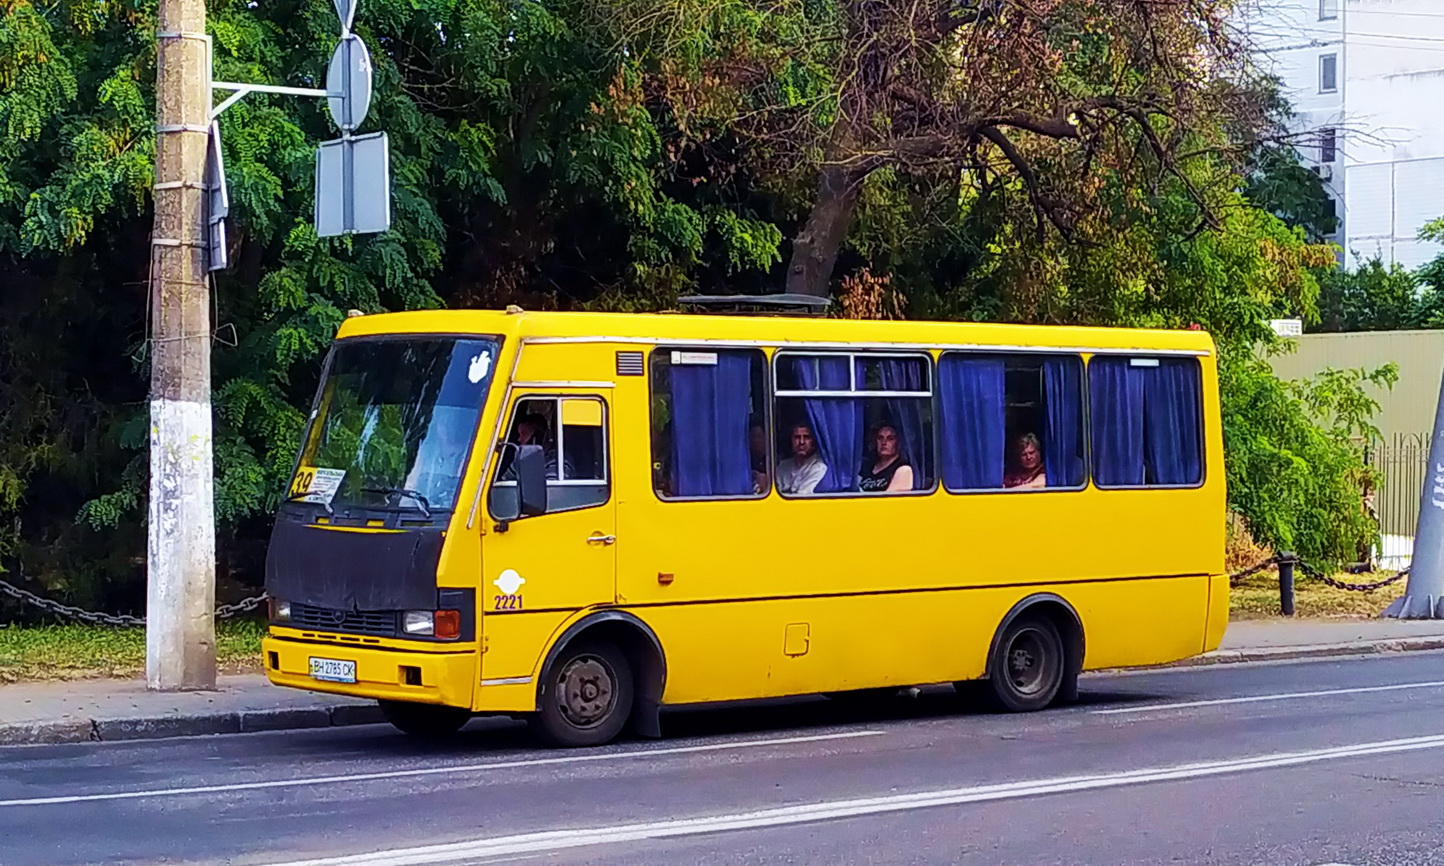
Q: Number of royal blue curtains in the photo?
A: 7